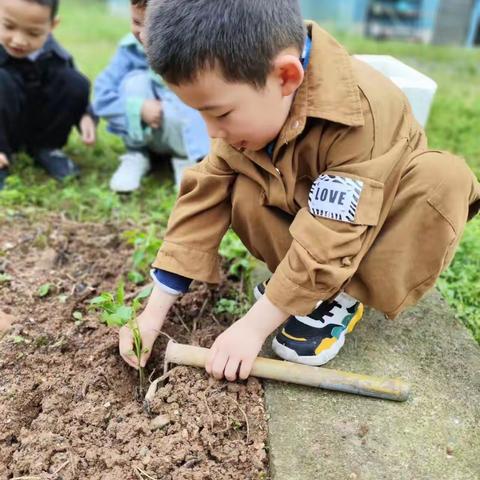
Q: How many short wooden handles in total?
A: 1